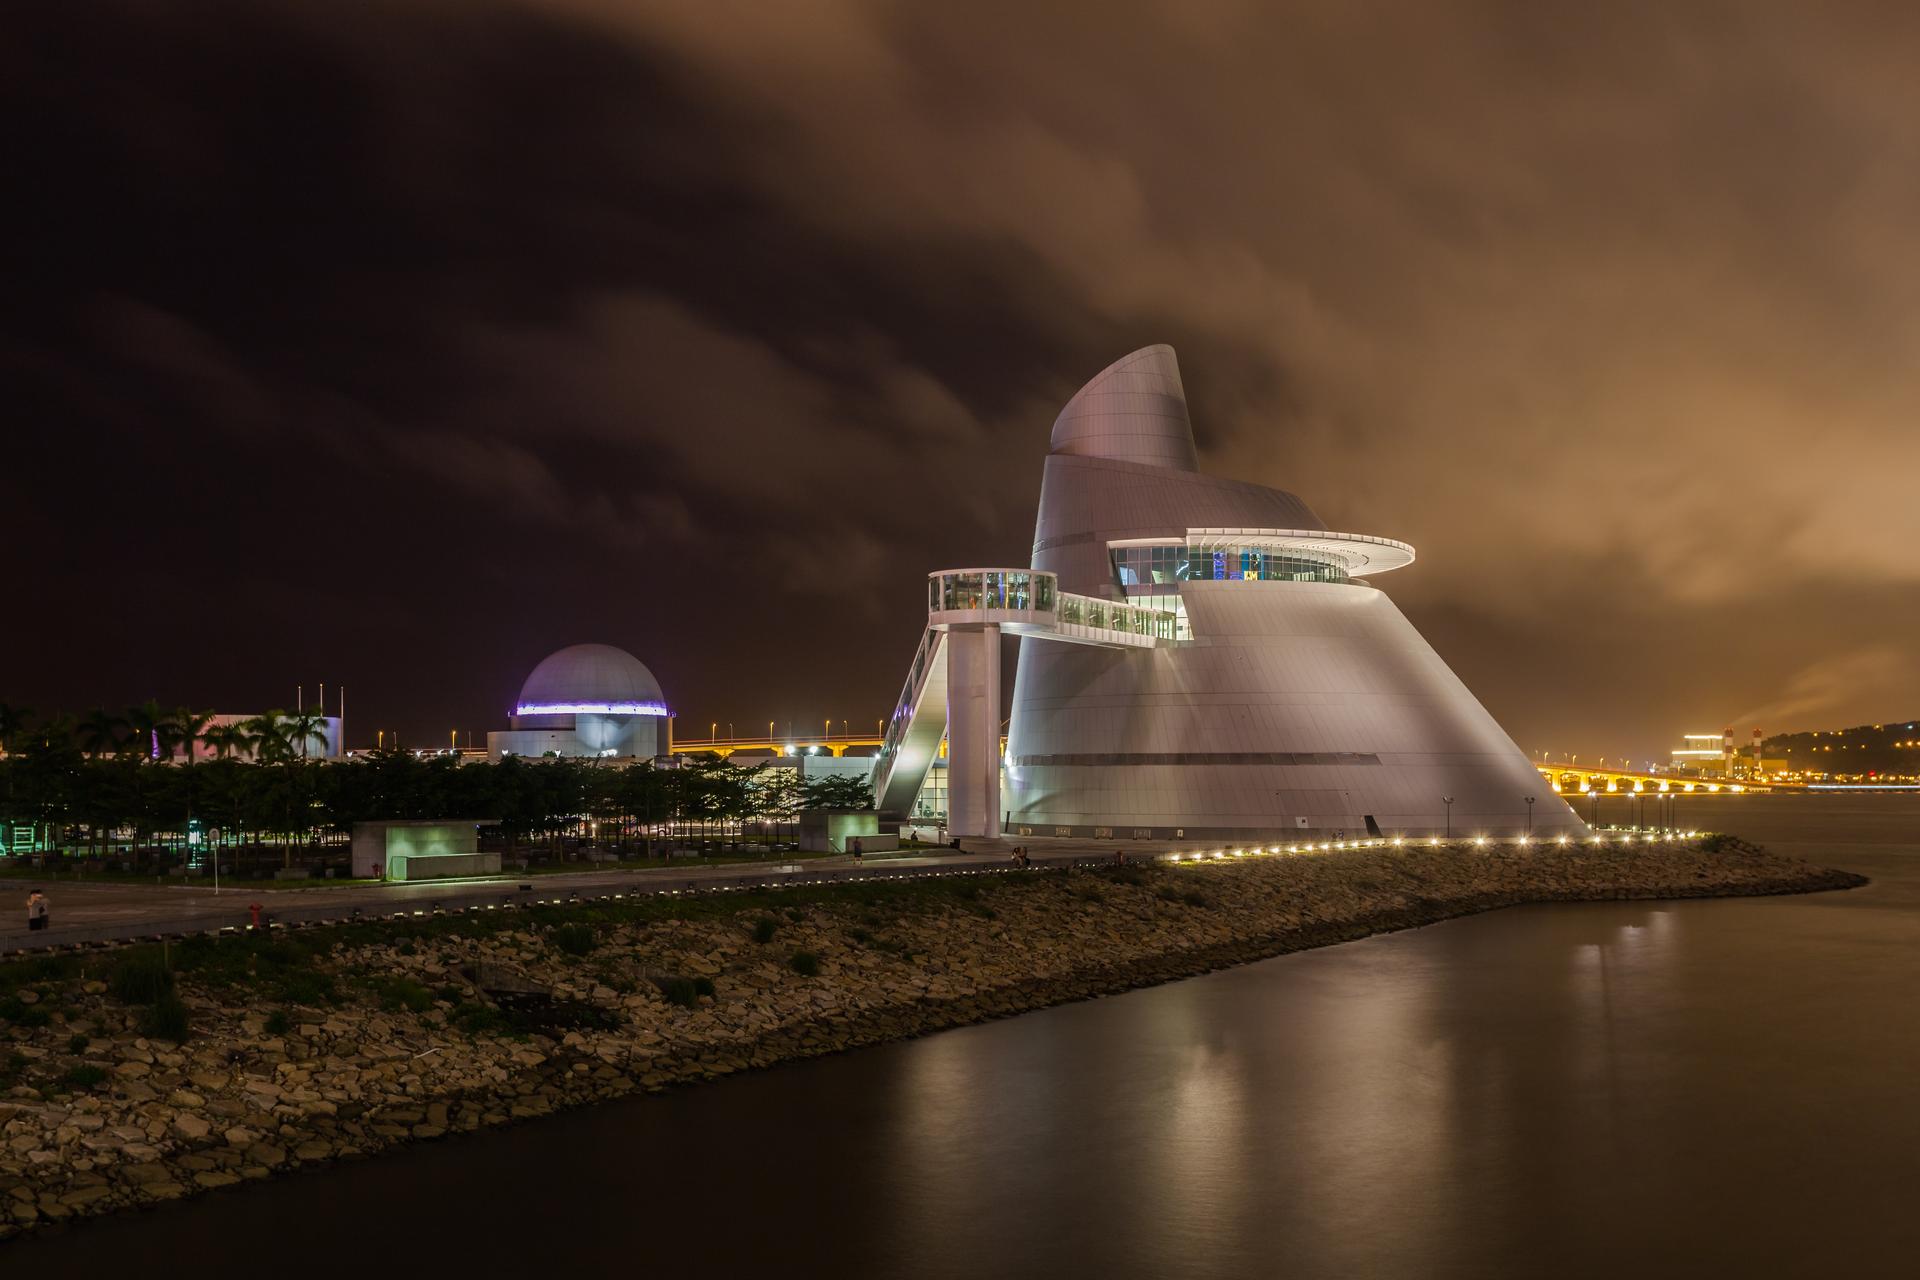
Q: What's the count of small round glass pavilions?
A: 1